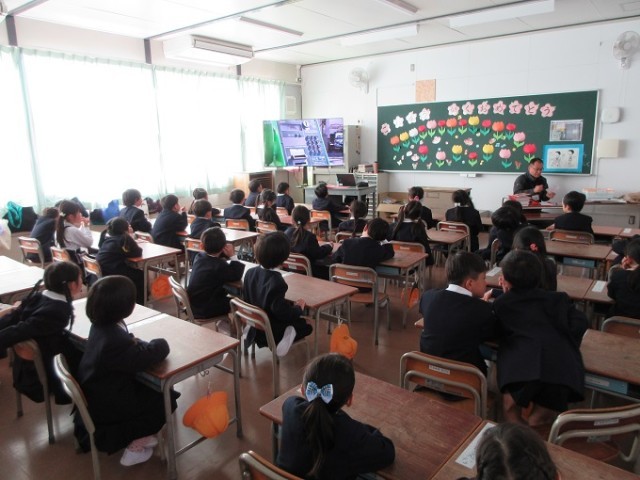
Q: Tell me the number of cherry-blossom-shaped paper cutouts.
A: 11